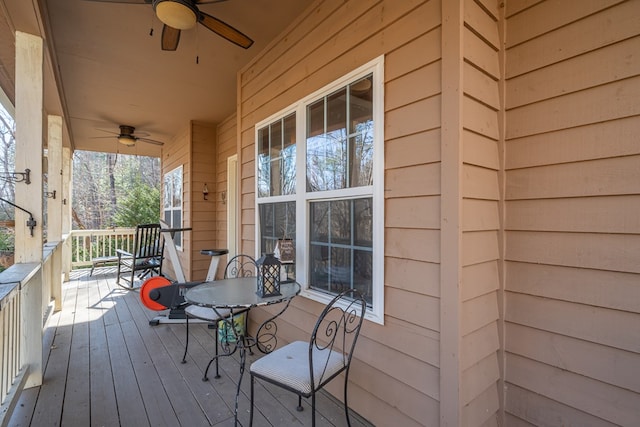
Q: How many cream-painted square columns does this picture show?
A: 3